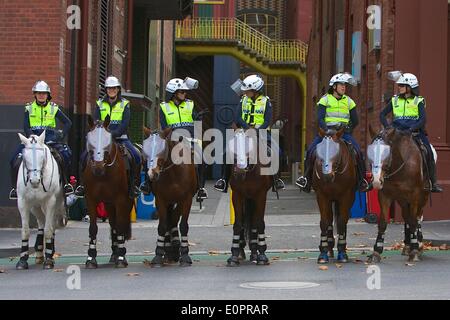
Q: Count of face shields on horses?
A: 6